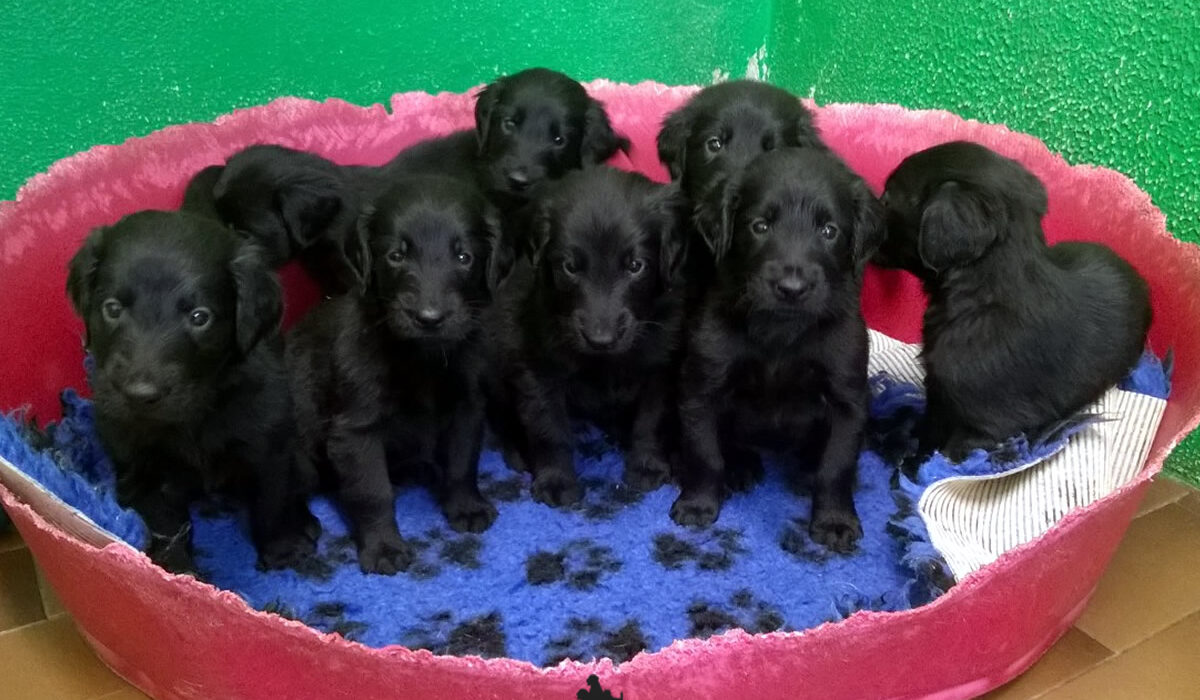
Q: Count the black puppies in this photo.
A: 8